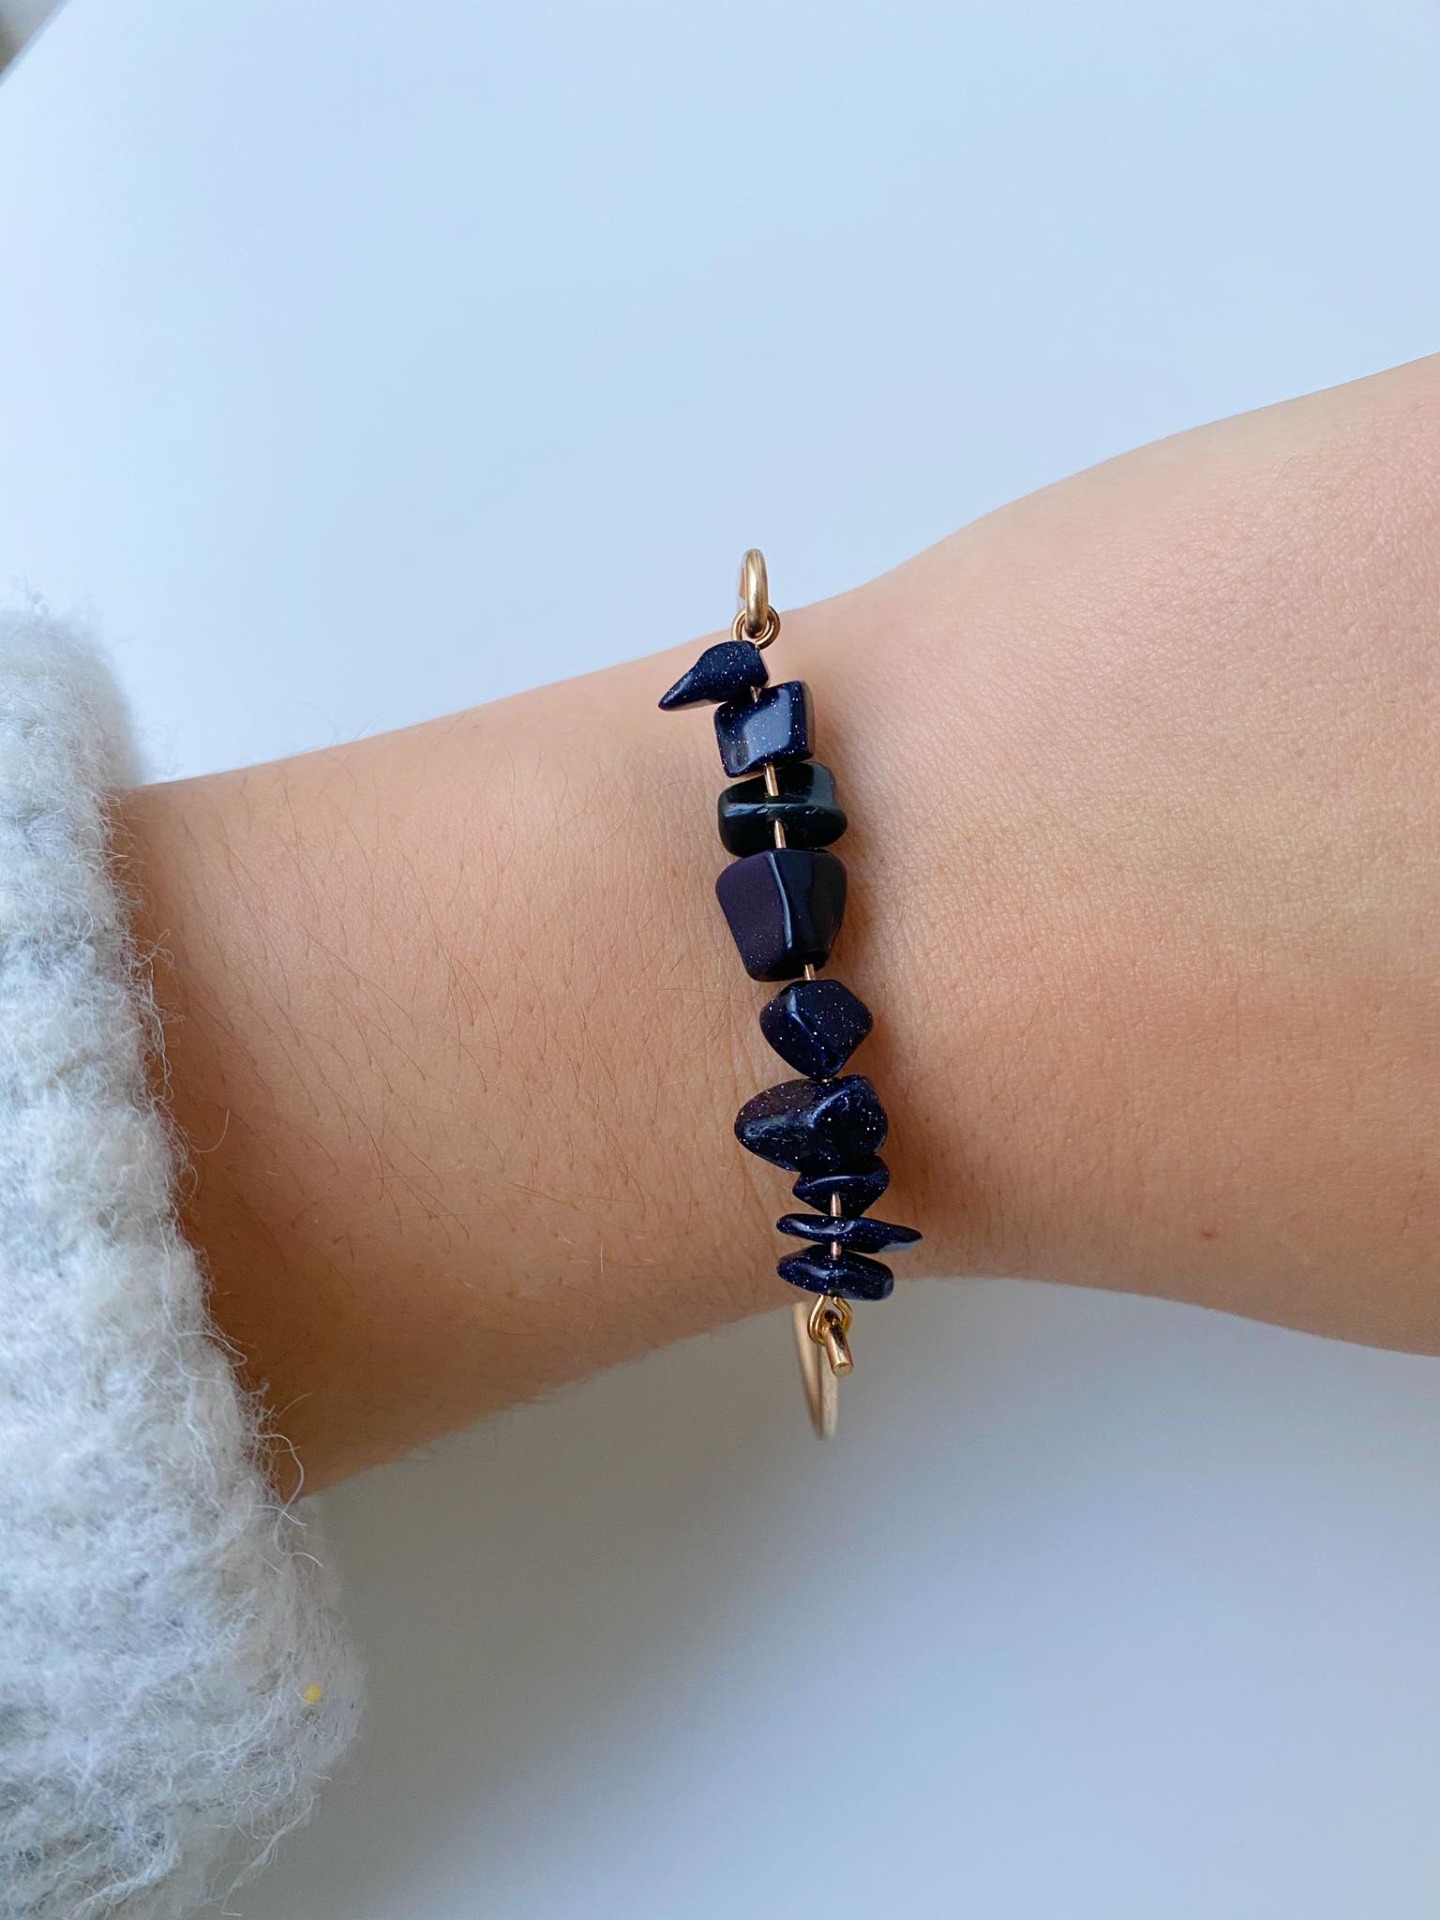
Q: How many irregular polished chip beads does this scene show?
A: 9